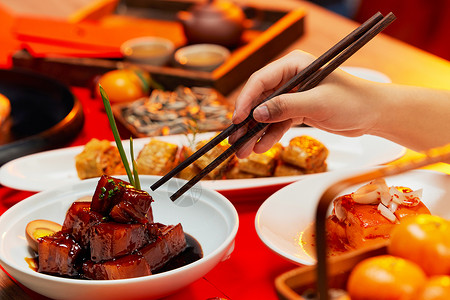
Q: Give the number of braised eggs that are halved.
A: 1